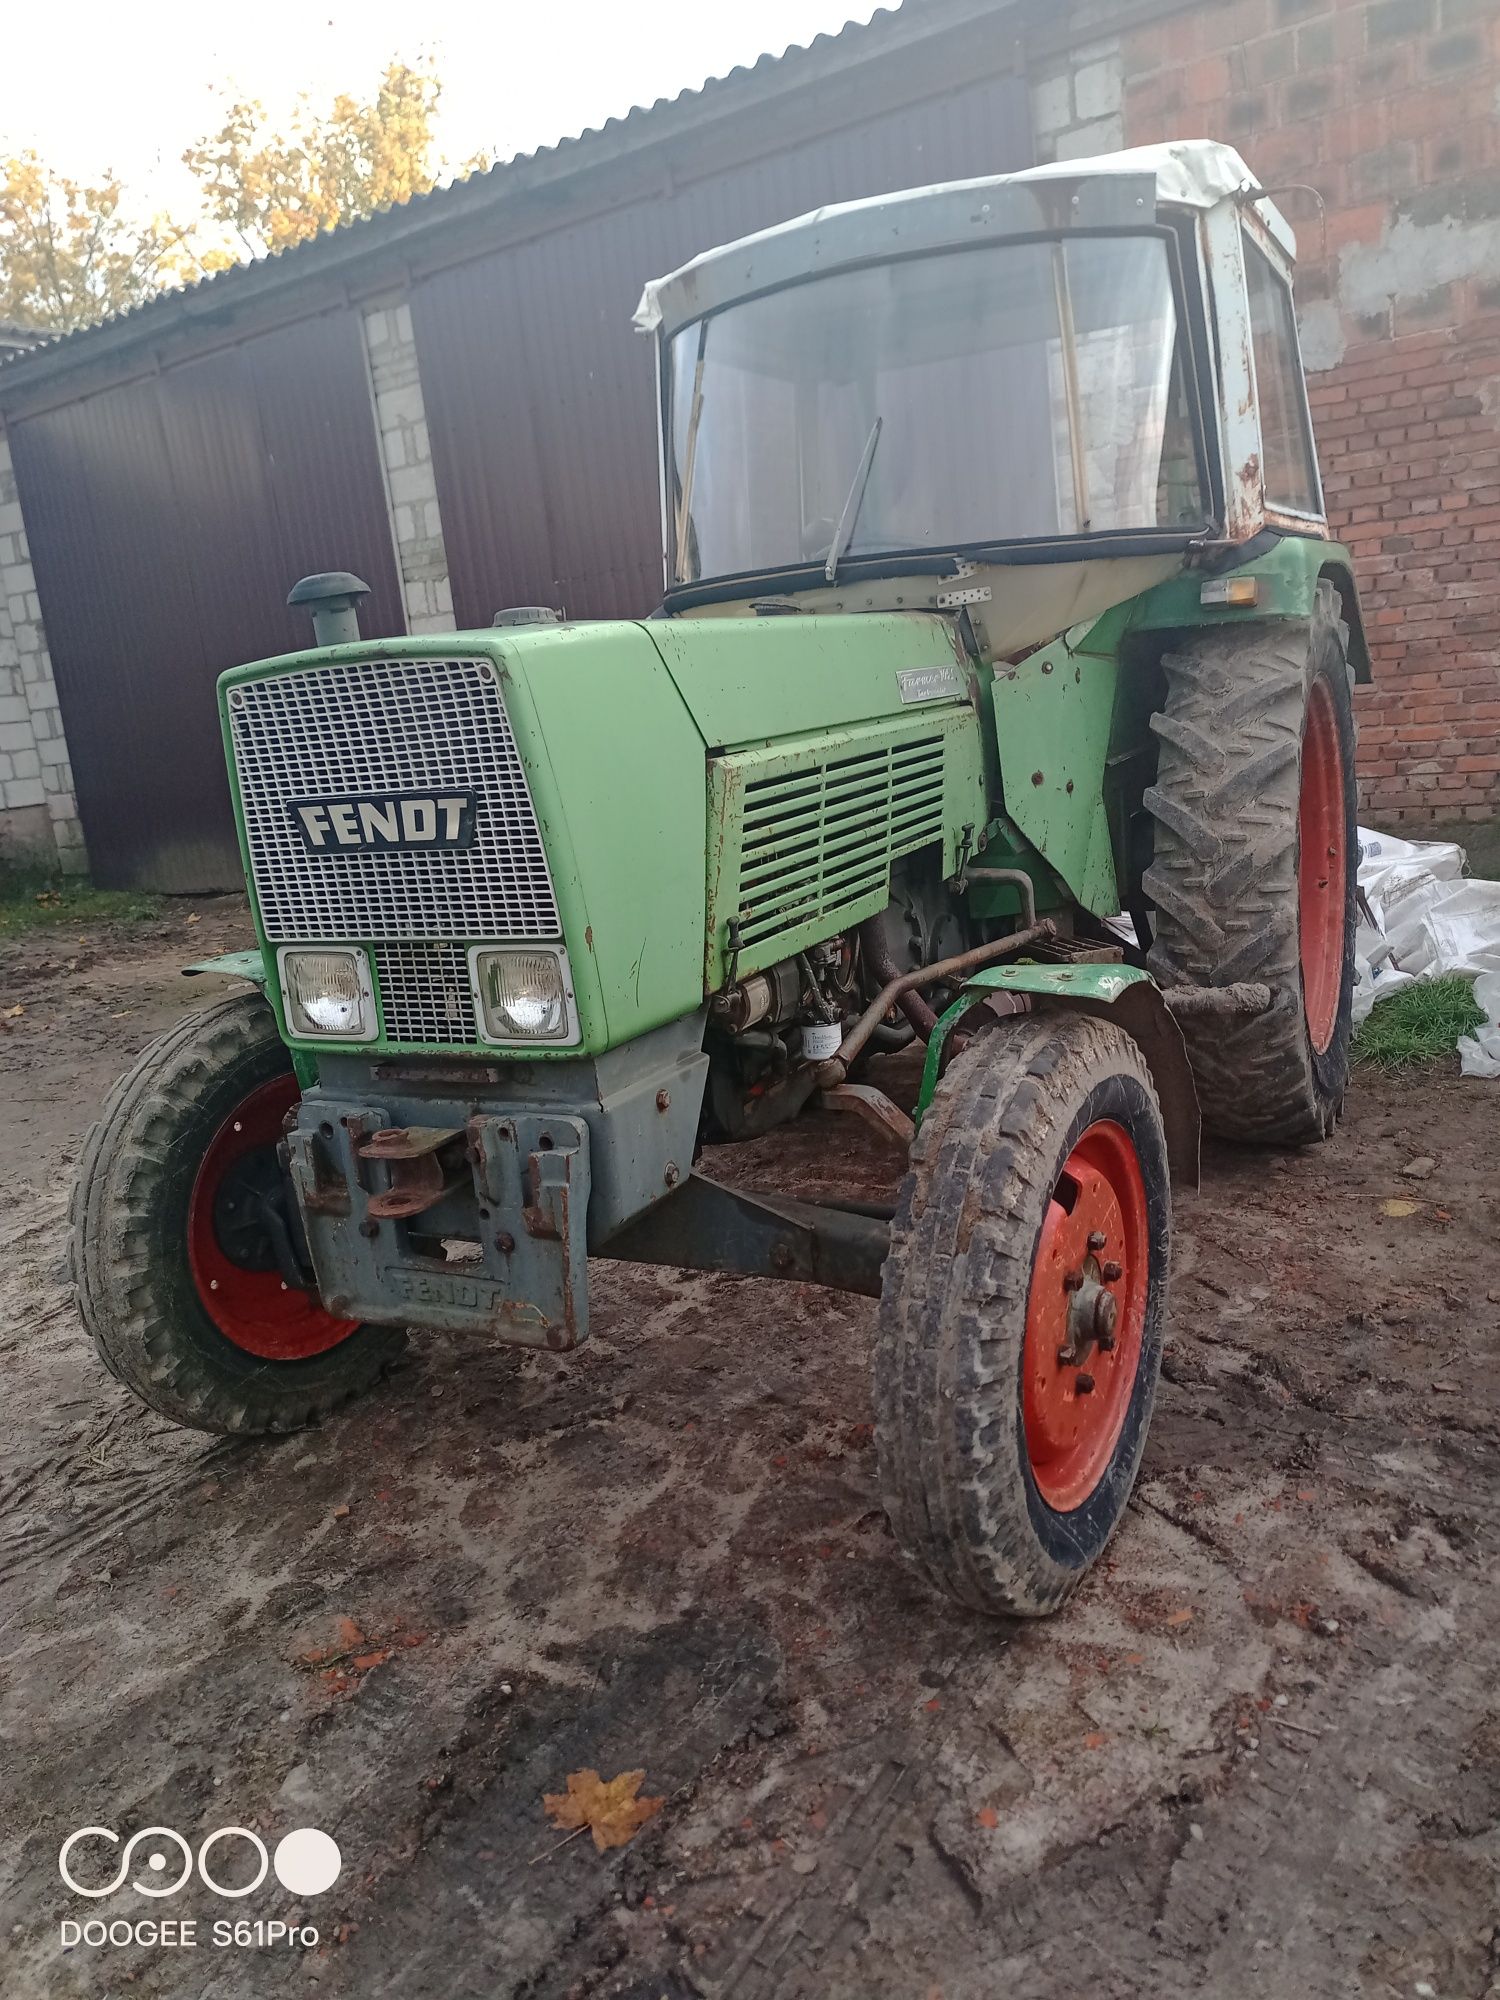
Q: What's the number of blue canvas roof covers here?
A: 0